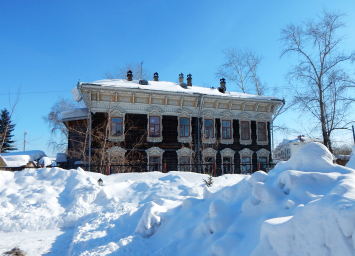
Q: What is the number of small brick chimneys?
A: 5